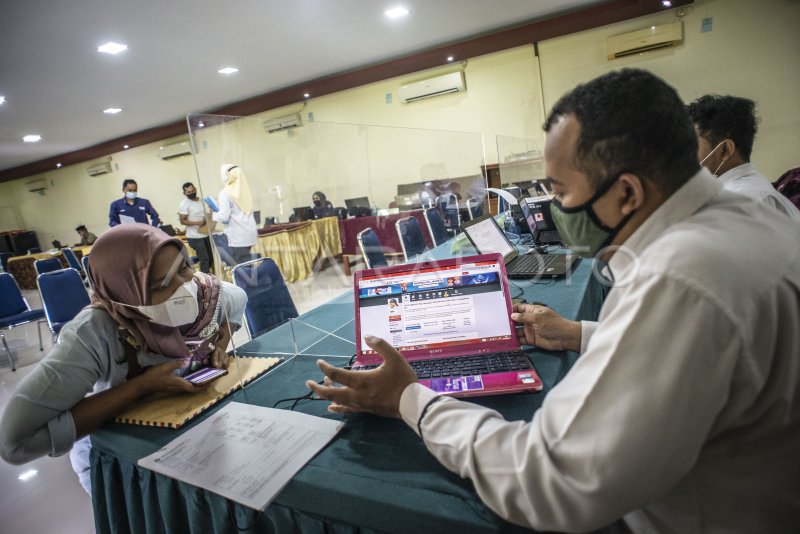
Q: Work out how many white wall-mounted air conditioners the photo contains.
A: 6